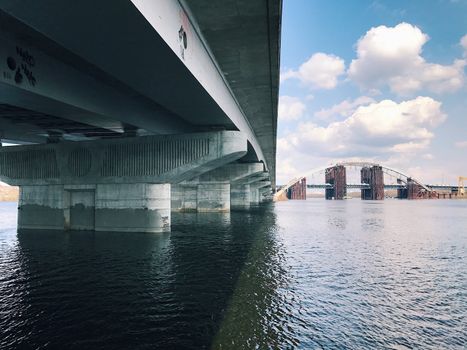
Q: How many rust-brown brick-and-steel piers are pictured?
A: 4